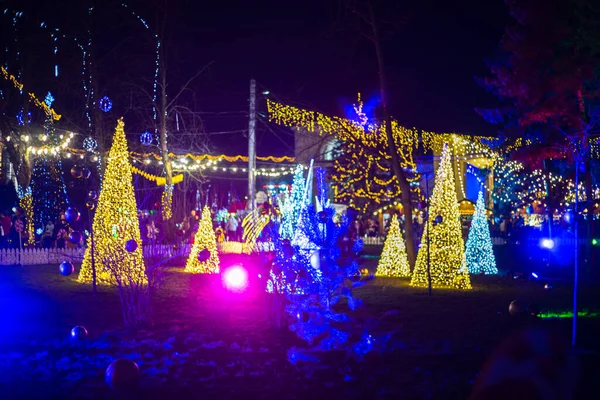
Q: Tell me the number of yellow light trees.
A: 4